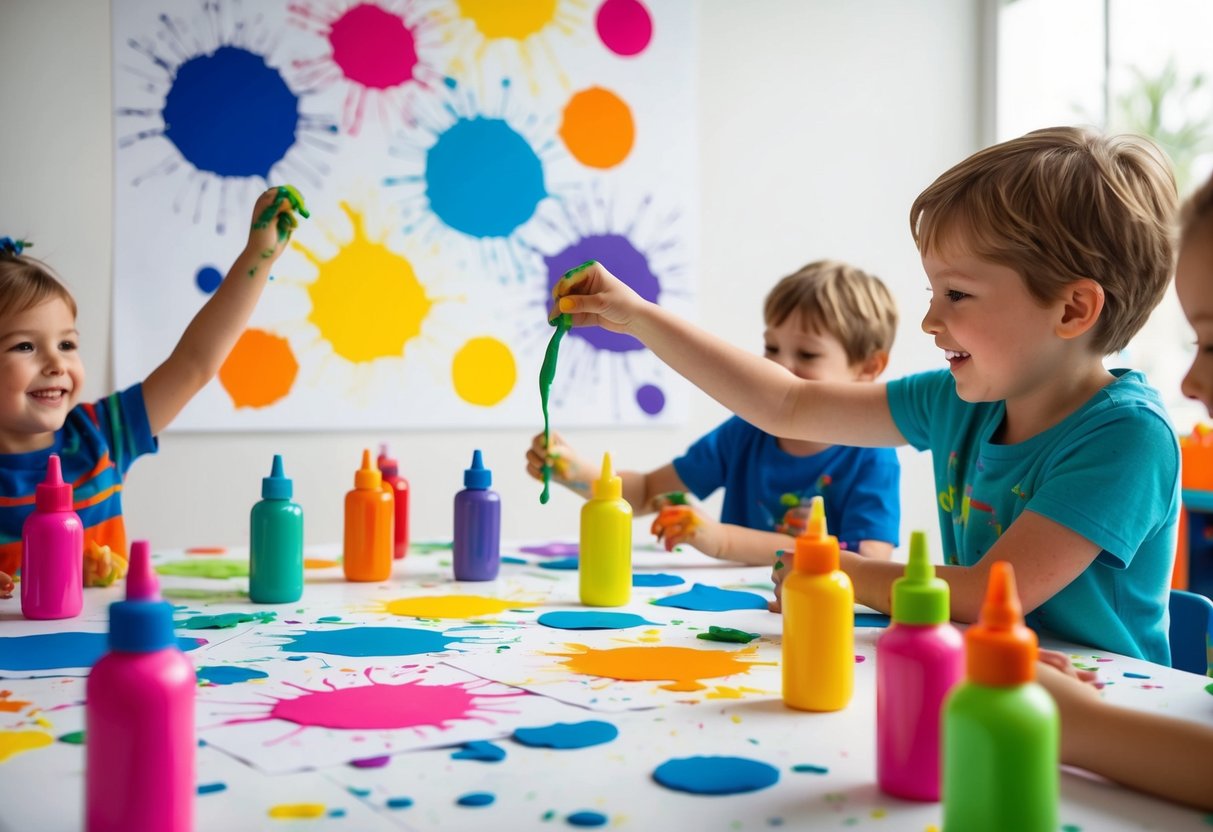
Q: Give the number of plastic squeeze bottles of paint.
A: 10